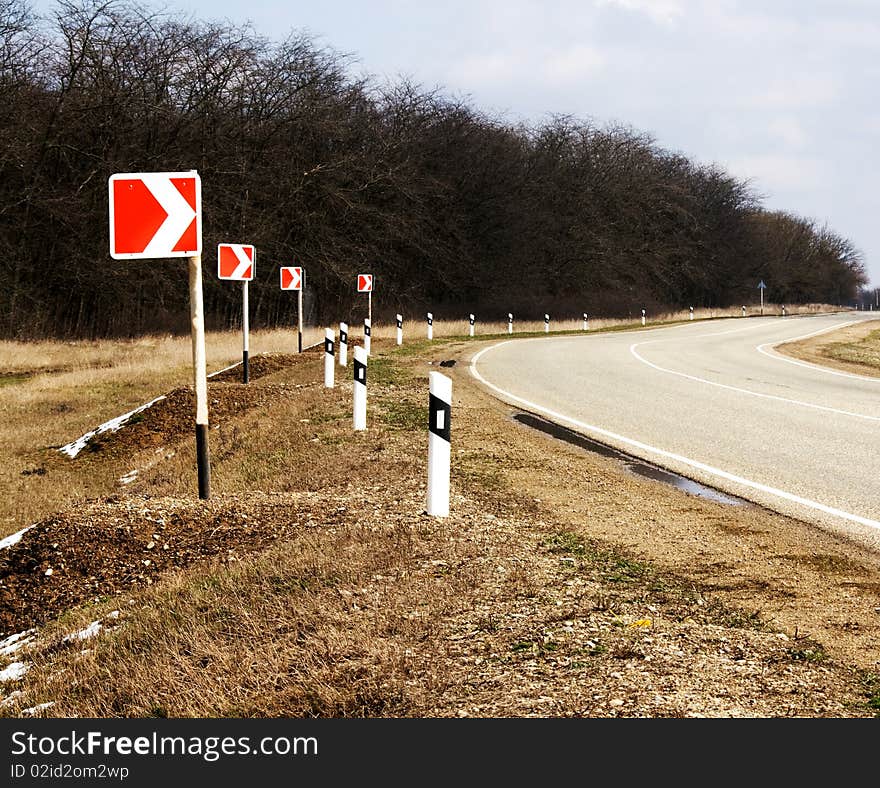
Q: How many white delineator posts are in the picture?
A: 15